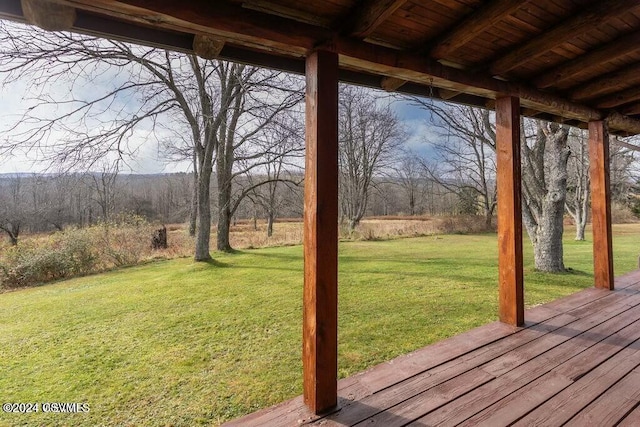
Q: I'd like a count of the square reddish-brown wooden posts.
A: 3